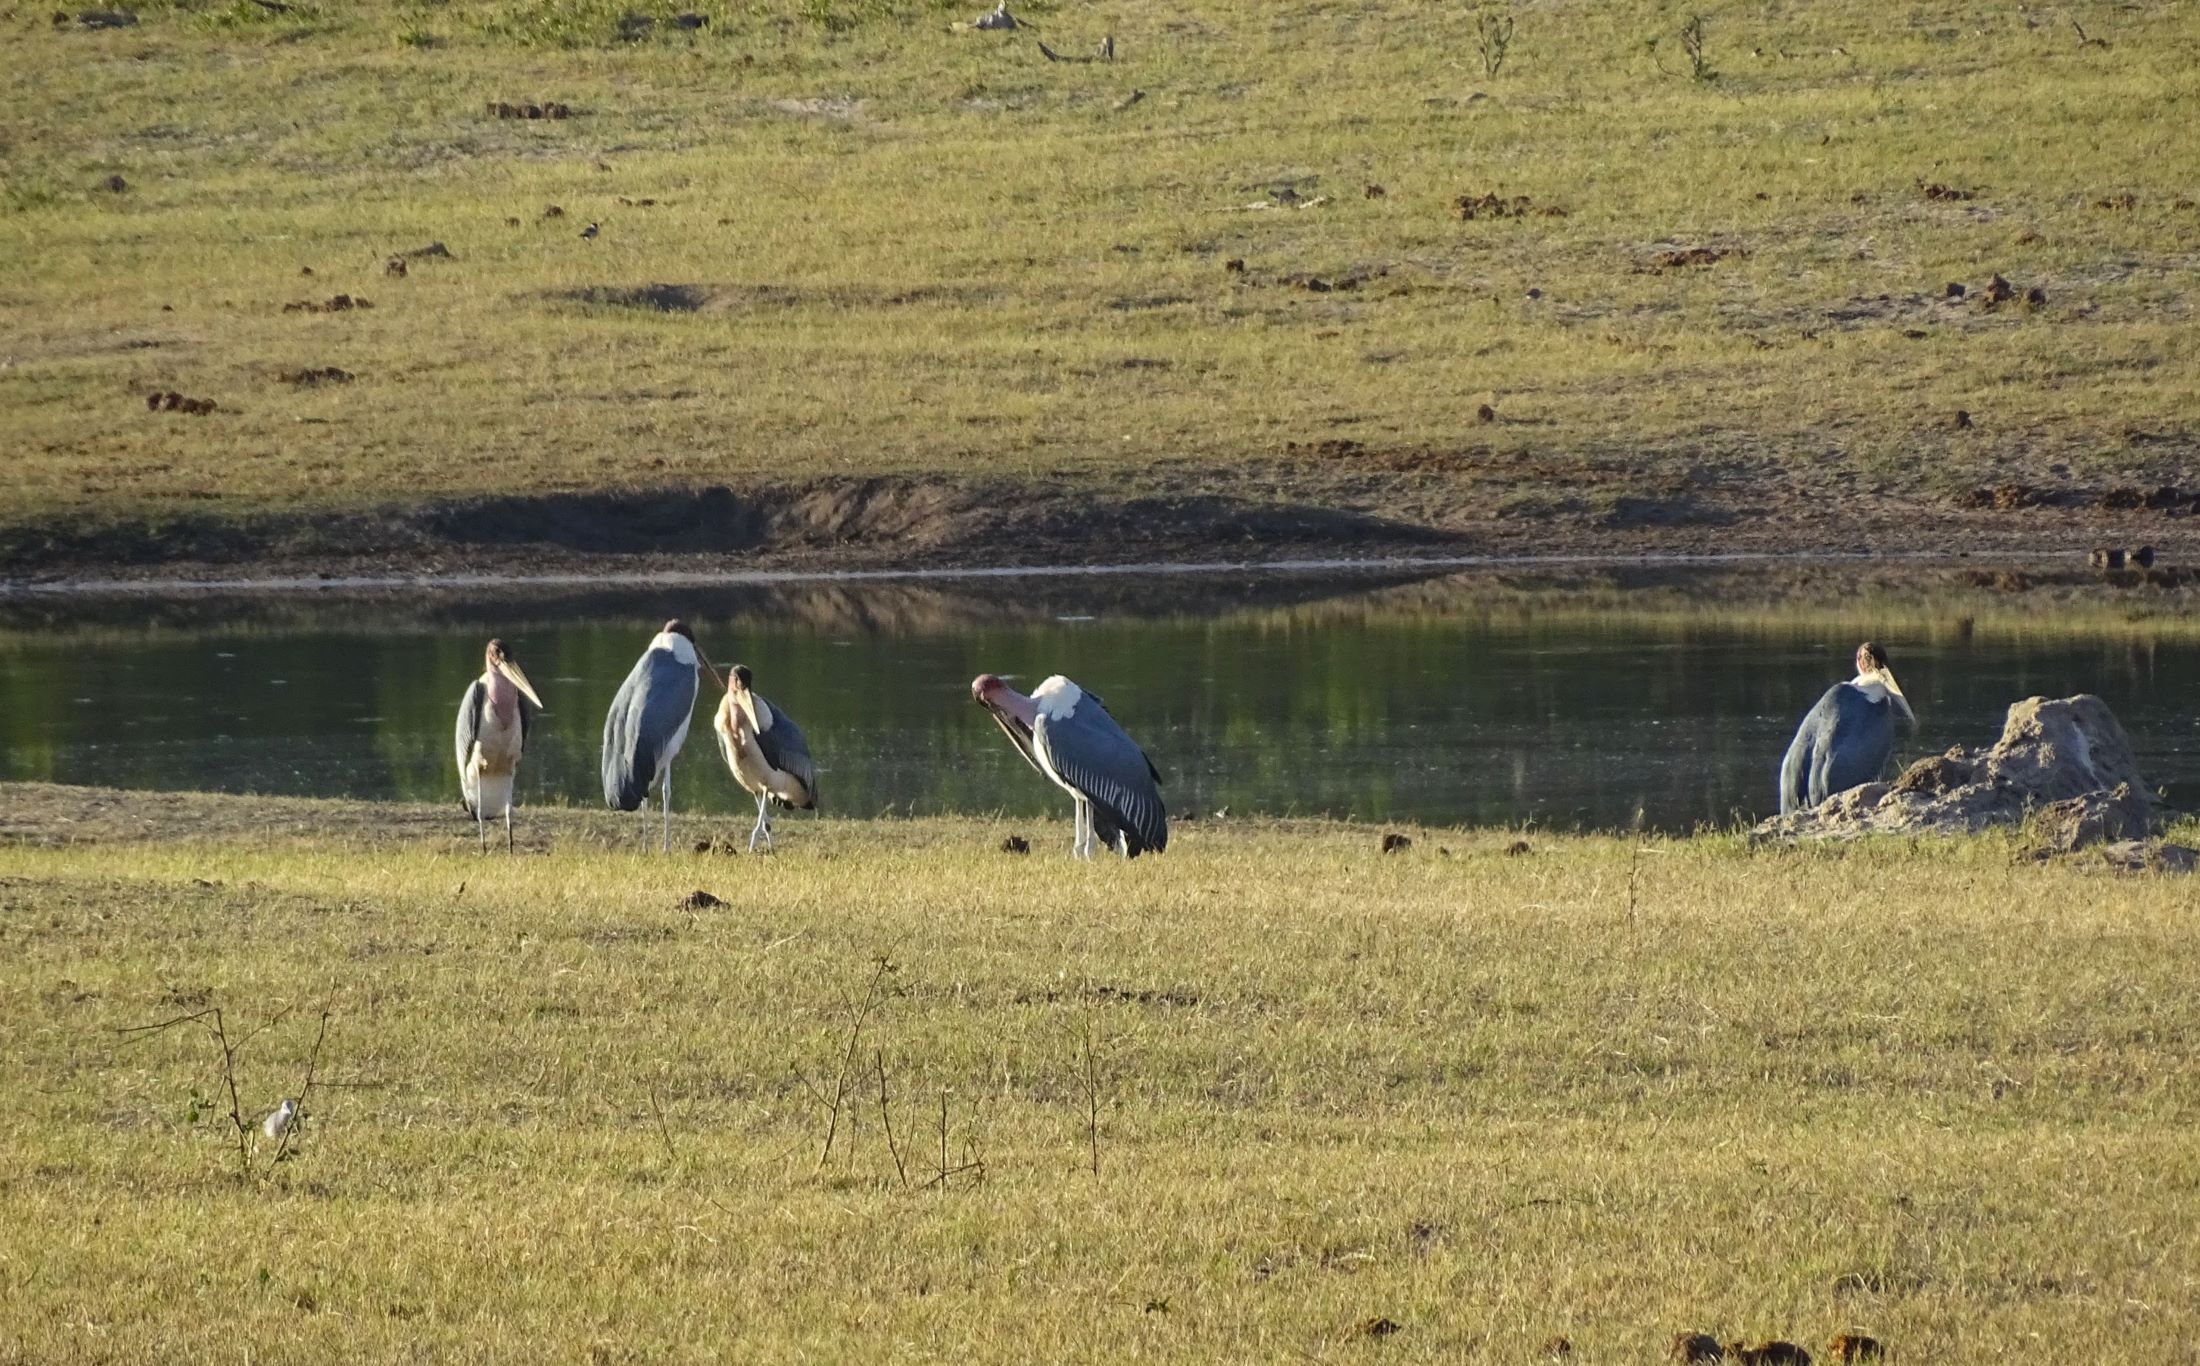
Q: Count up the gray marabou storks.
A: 5